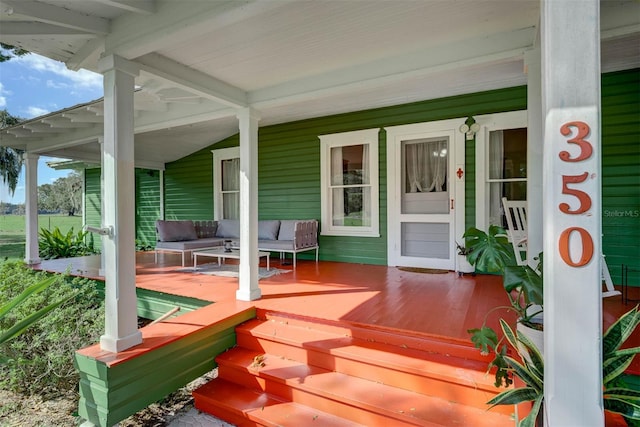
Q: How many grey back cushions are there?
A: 4